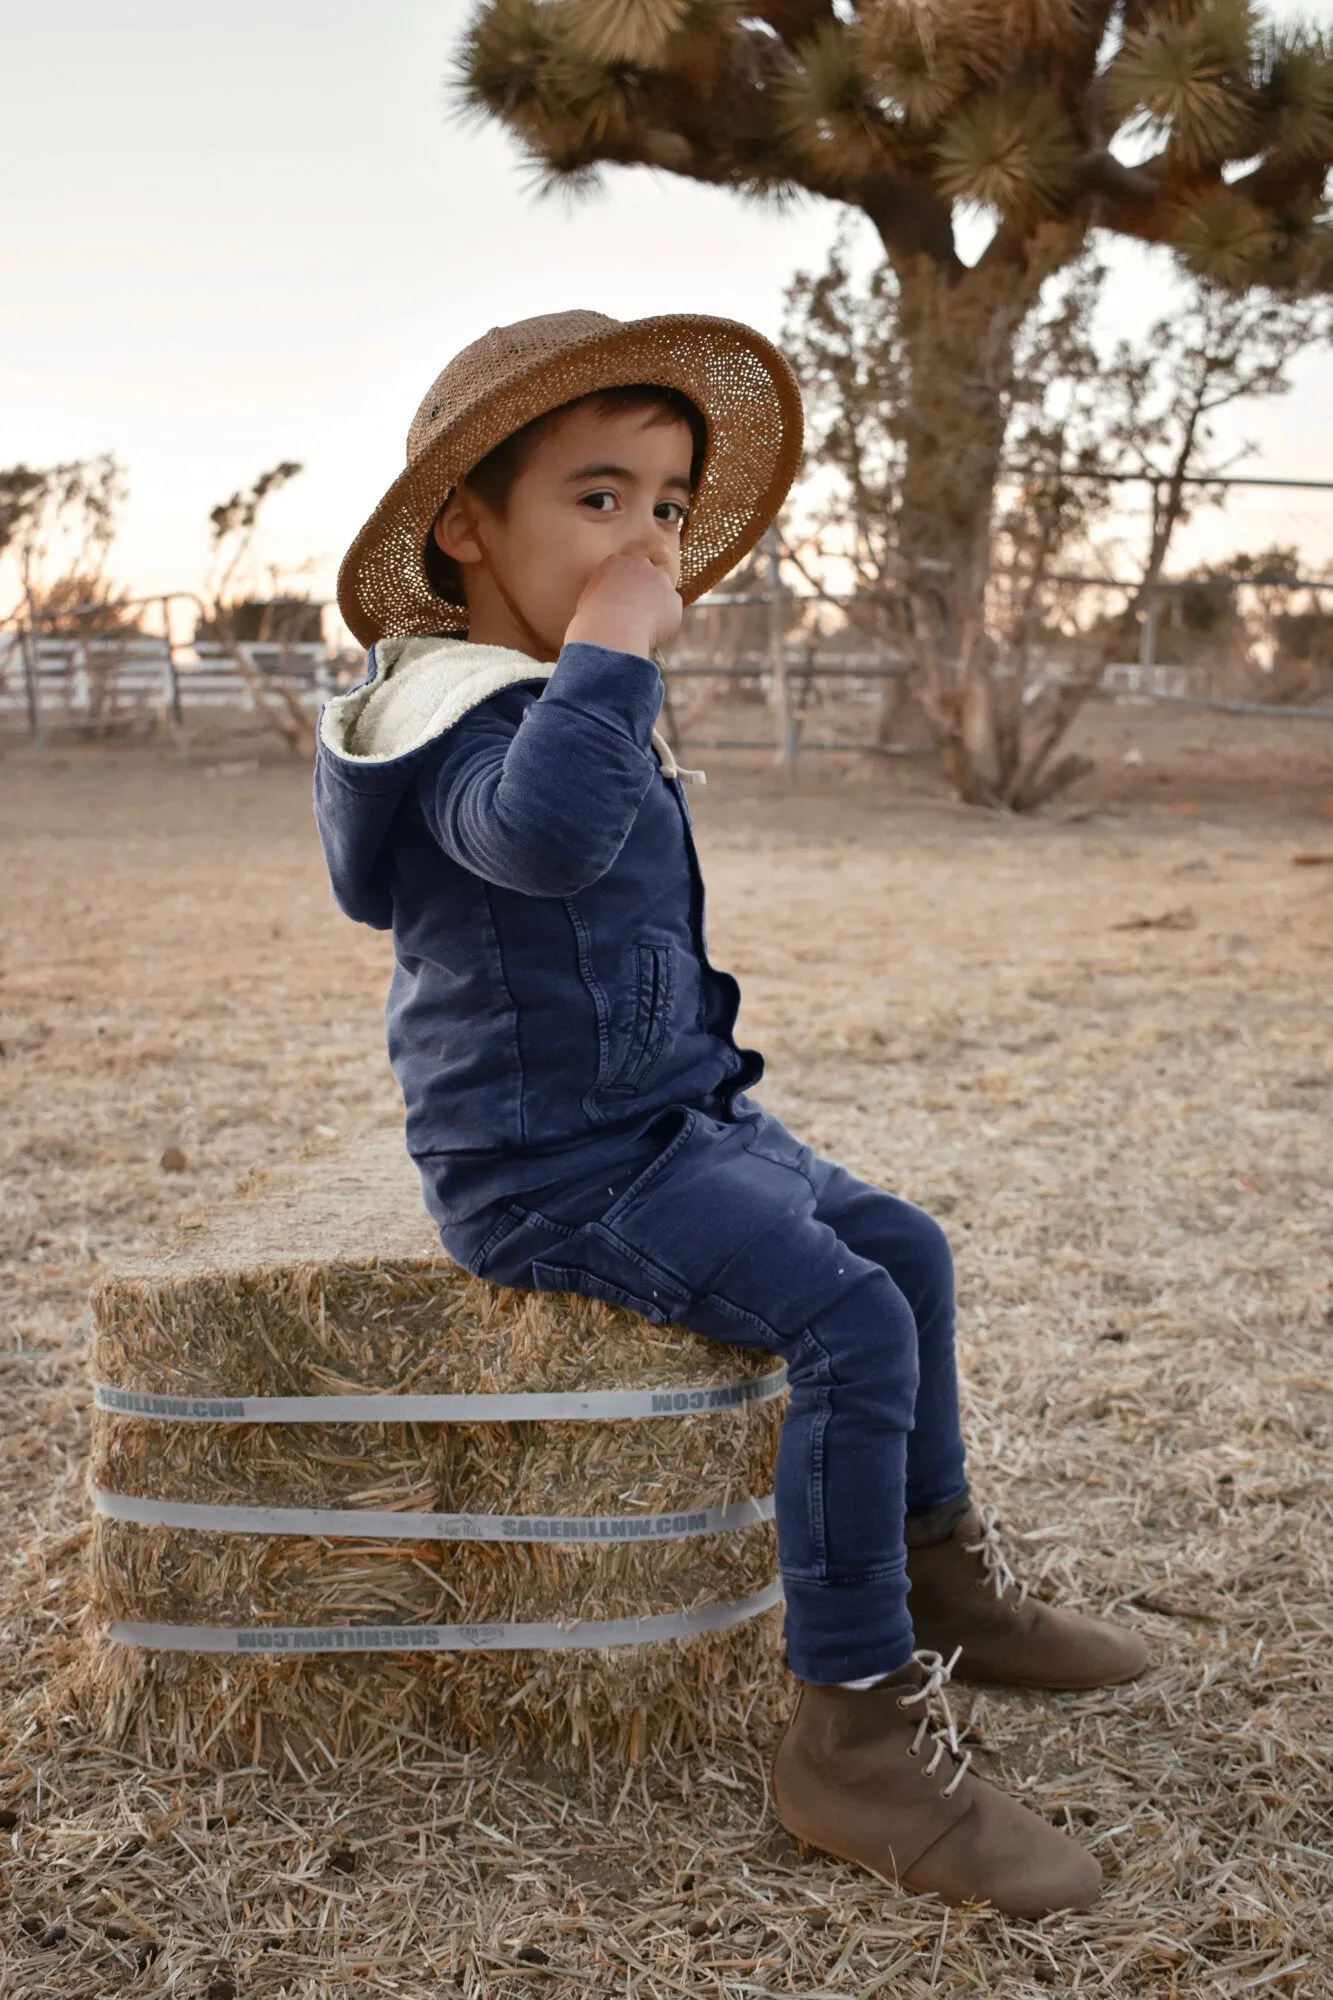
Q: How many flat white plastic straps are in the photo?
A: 3